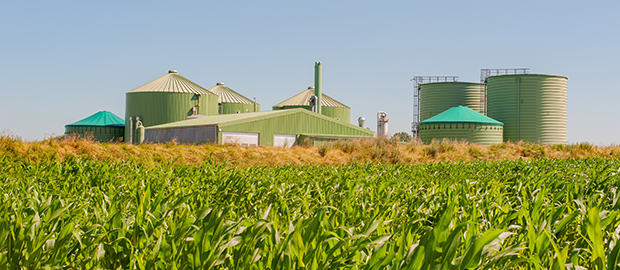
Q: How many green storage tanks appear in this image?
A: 7